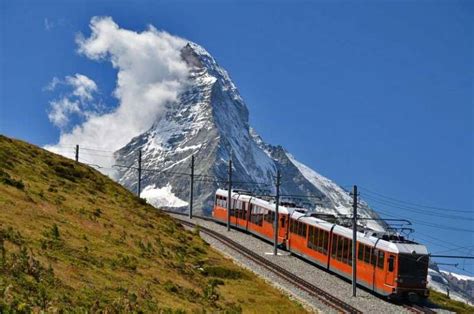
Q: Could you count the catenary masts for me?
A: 6